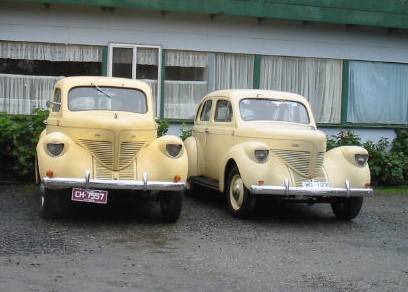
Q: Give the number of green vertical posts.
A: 4